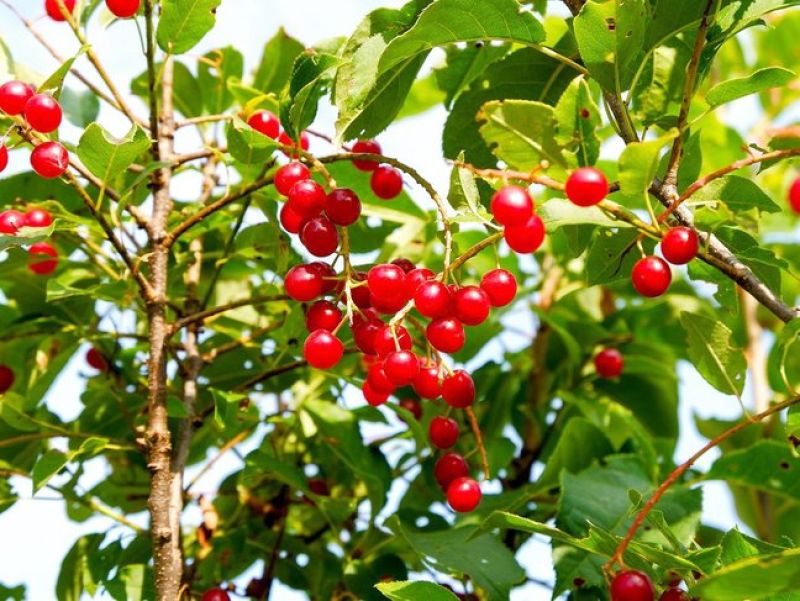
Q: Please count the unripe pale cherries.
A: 0